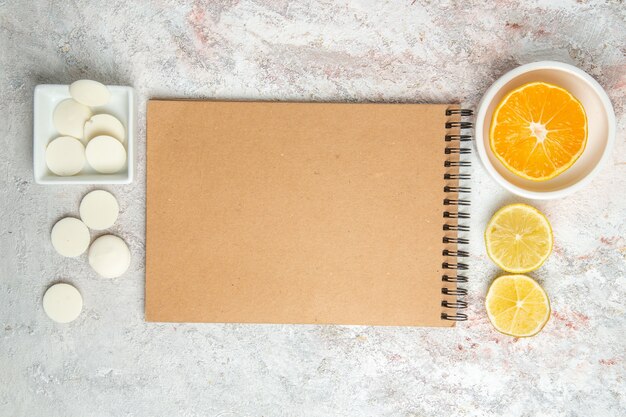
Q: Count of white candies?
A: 9